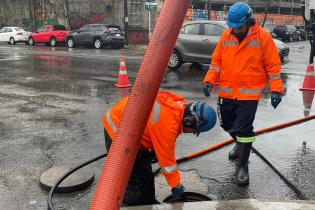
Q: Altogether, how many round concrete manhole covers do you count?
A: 1